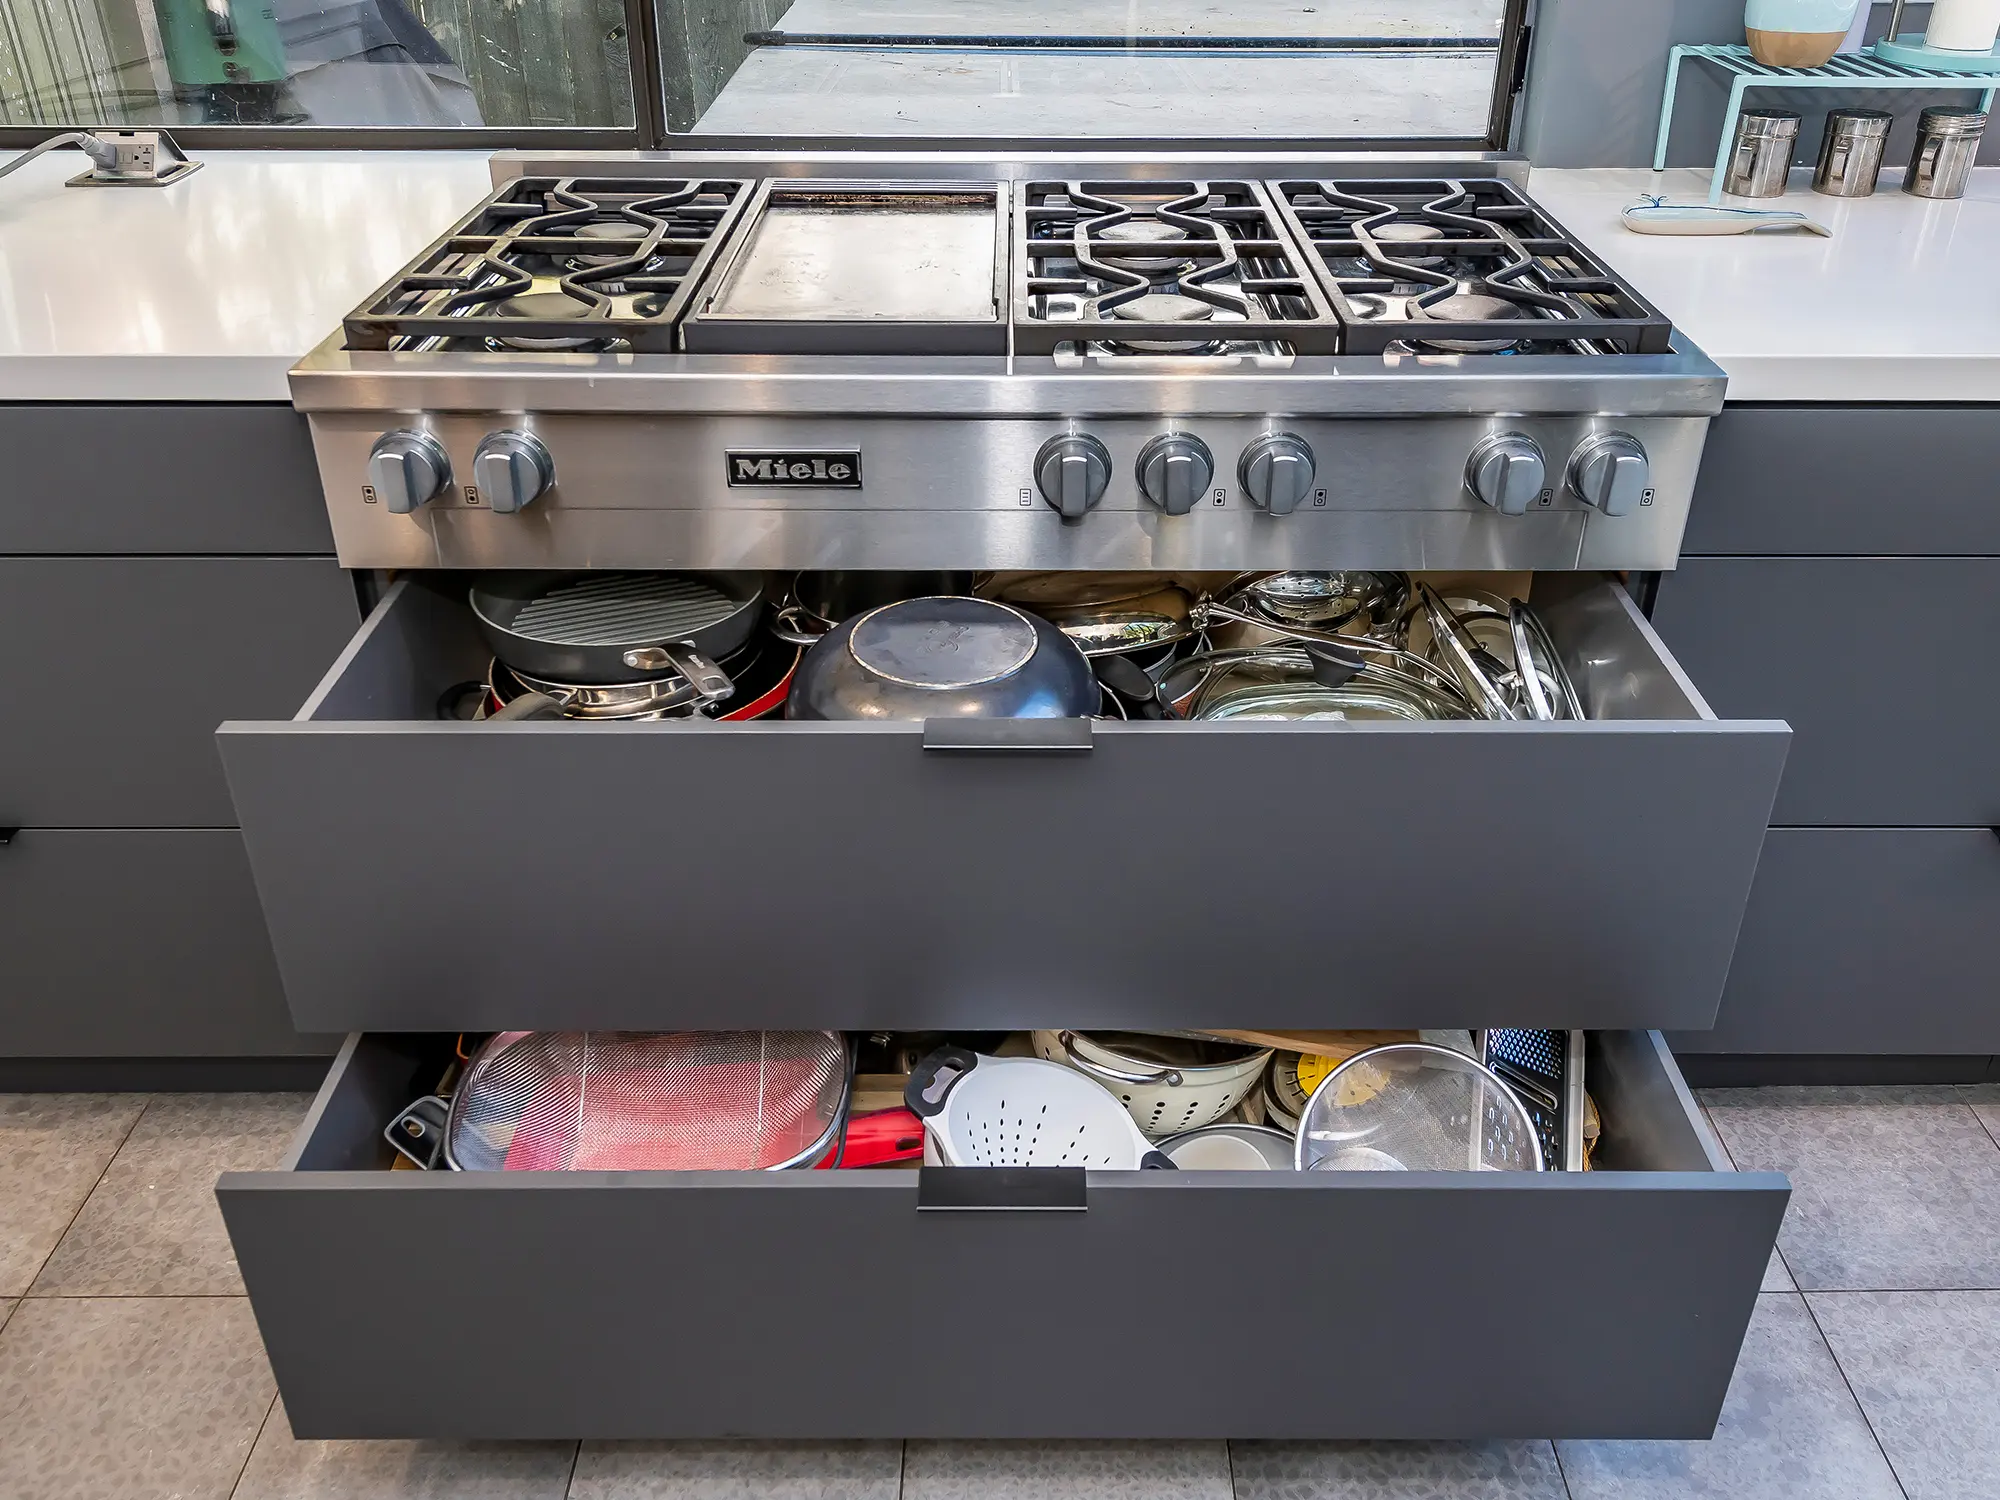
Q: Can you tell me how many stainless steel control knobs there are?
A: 7